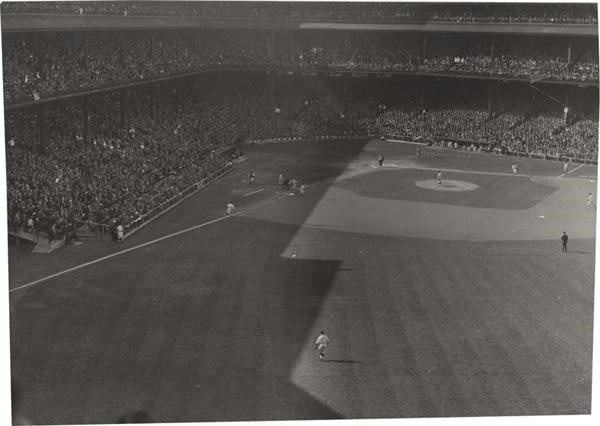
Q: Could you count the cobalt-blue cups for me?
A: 0